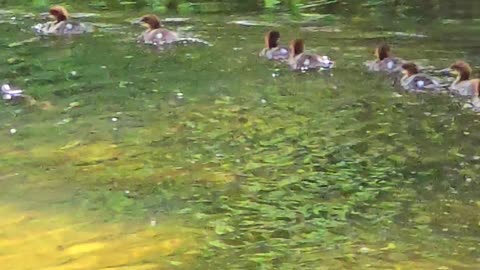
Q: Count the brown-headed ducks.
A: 8